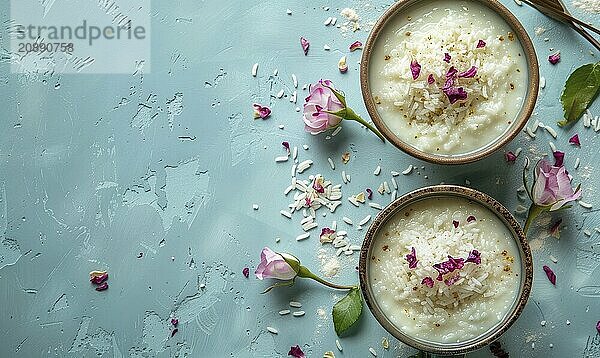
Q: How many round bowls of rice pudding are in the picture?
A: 2